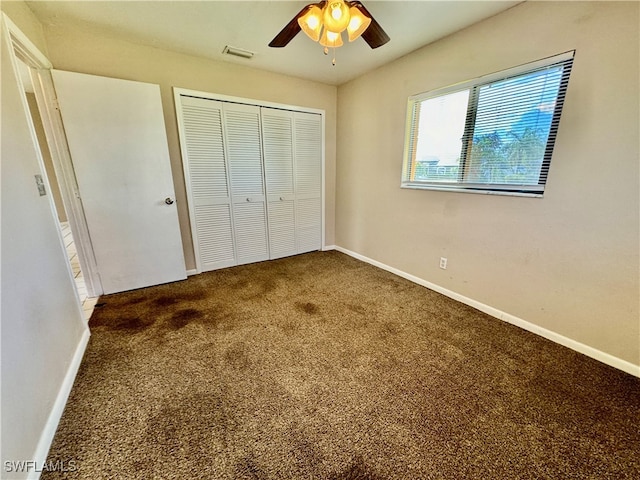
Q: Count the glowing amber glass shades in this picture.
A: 4